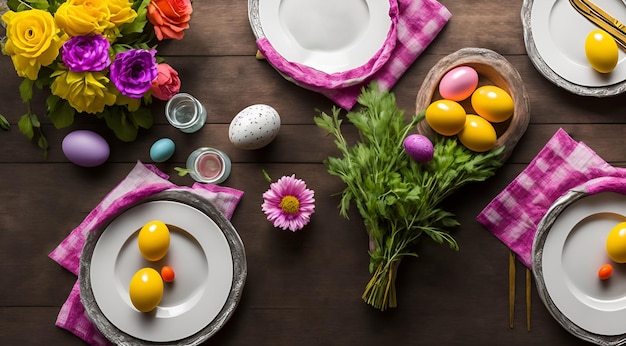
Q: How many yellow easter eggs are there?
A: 7